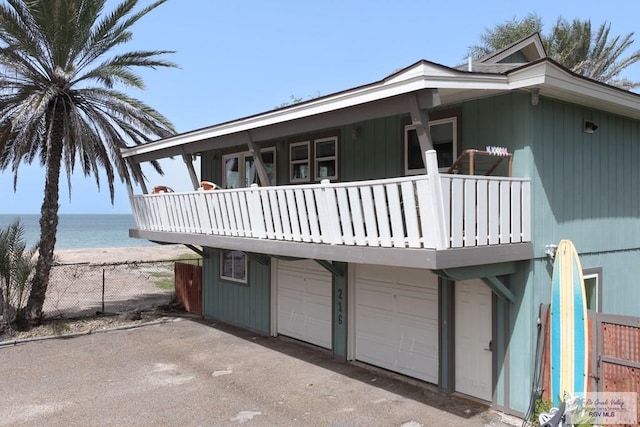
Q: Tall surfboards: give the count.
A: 1